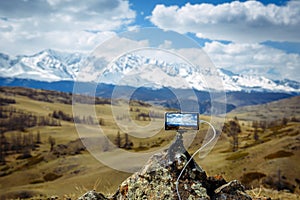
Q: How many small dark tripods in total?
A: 1